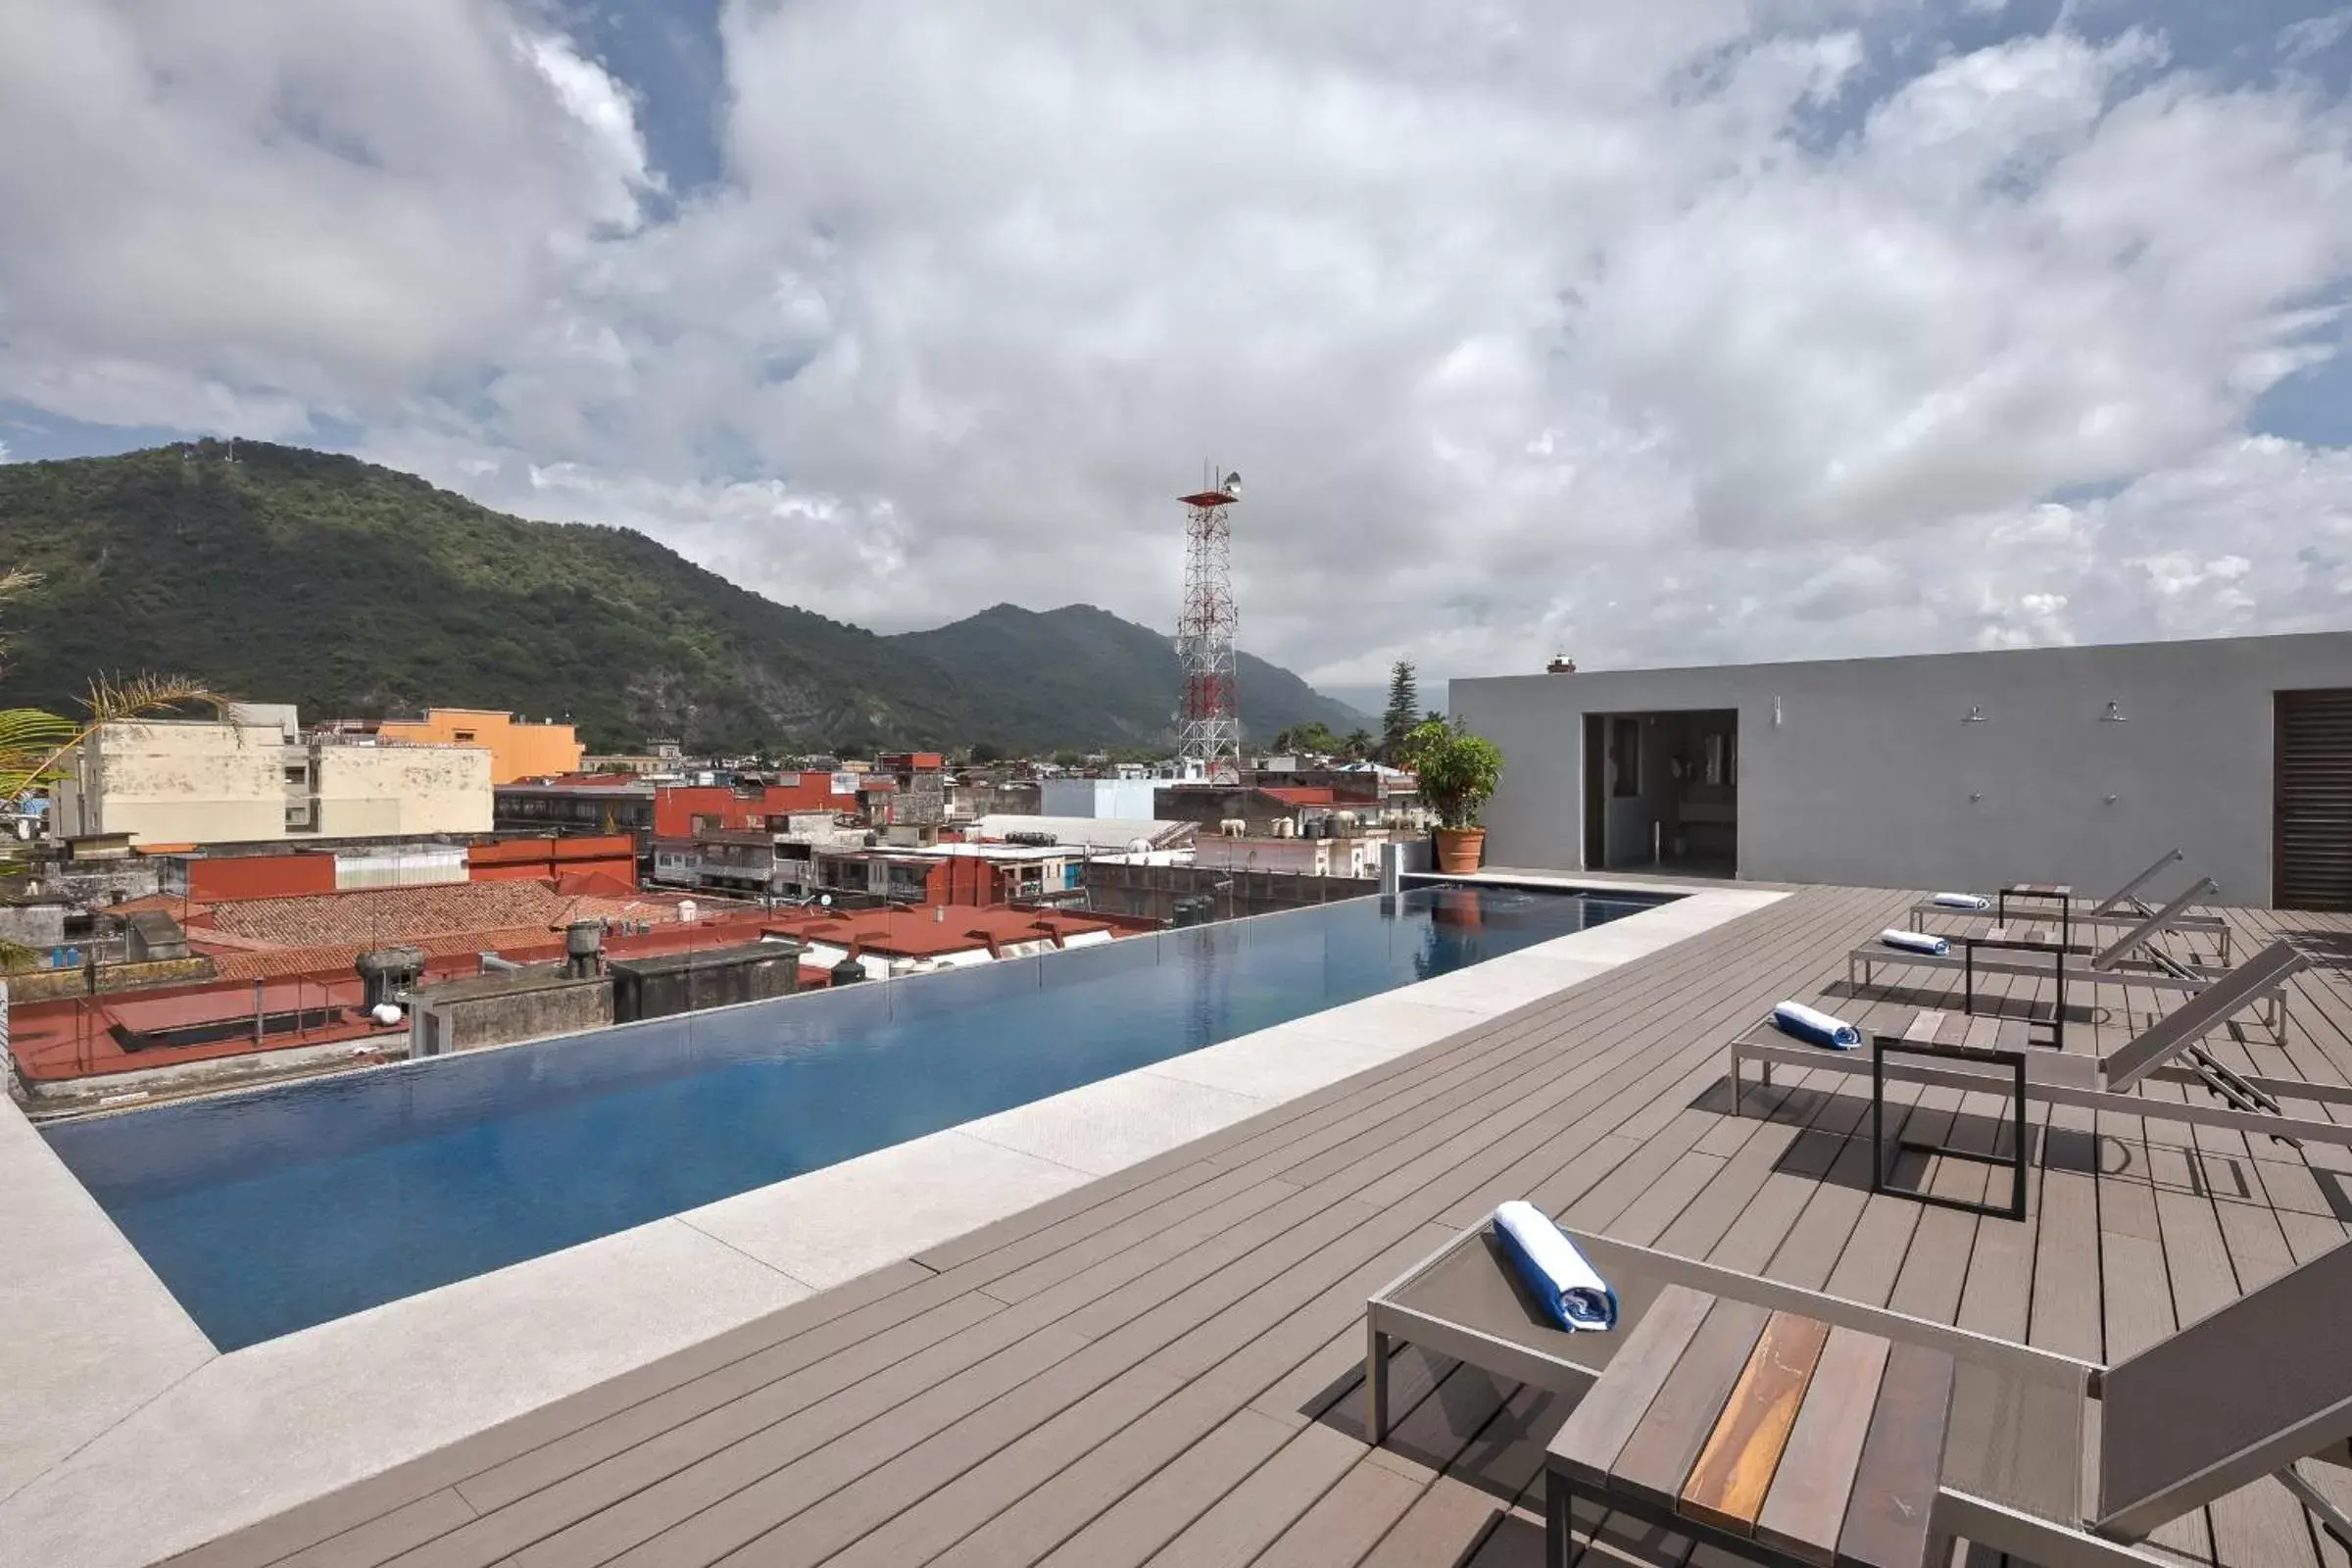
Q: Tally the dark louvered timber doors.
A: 1